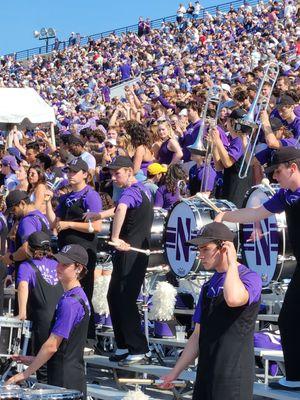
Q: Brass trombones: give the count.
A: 2